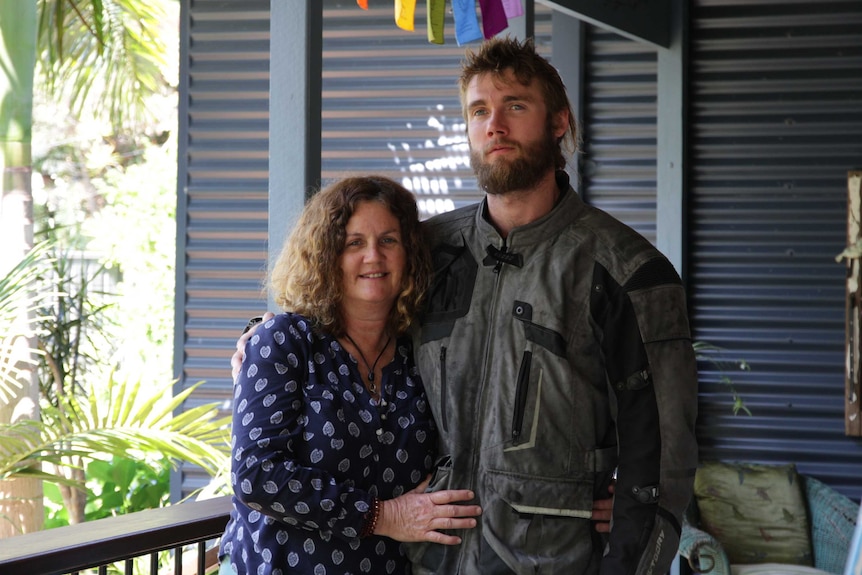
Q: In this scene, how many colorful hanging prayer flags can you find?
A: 6